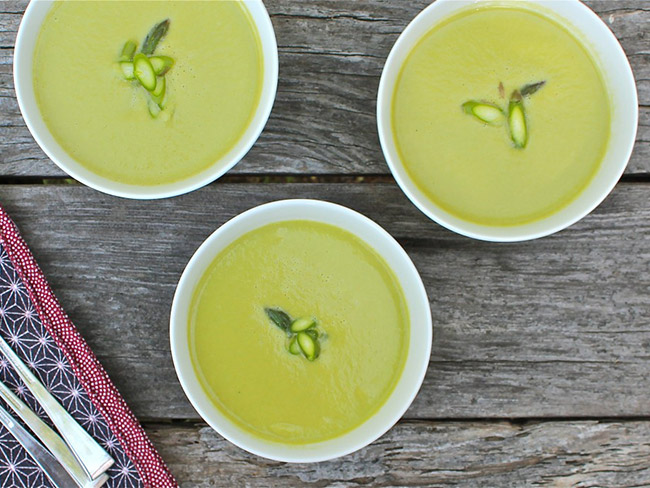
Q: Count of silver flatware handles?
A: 3